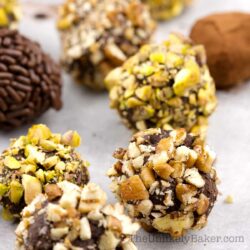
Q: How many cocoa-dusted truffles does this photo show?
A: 1